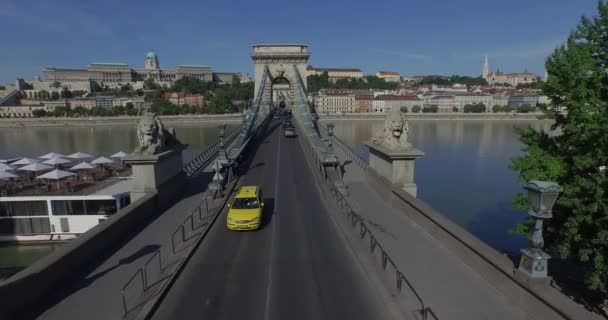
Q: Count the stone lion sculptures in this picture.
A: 2